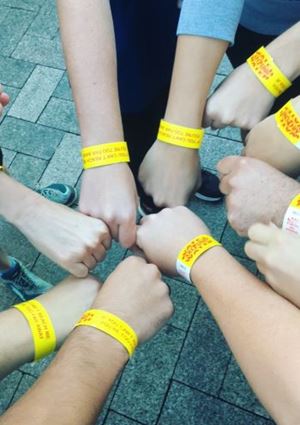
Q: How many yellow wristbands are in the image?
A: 8